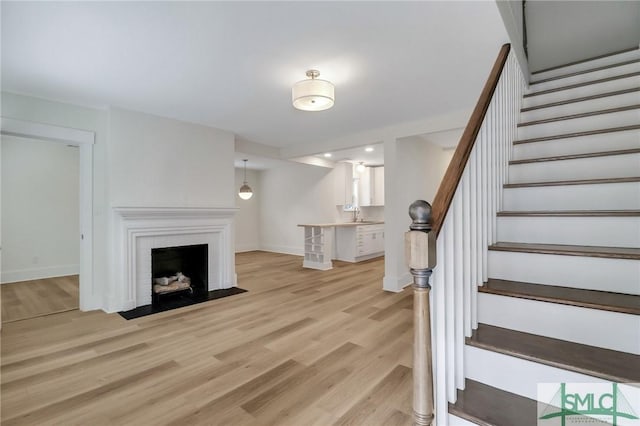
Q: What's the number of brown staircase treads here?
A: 13